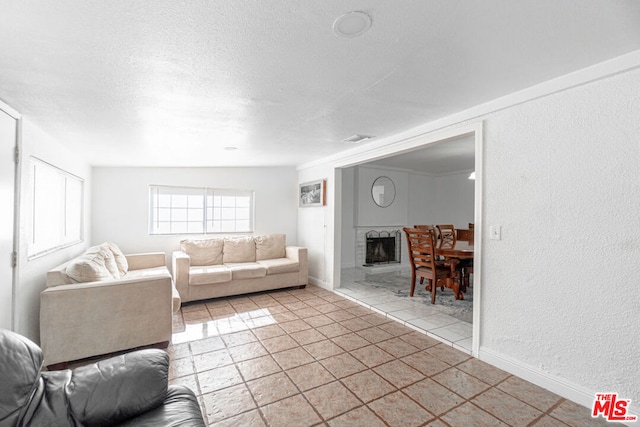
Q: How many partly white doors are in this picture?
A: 1